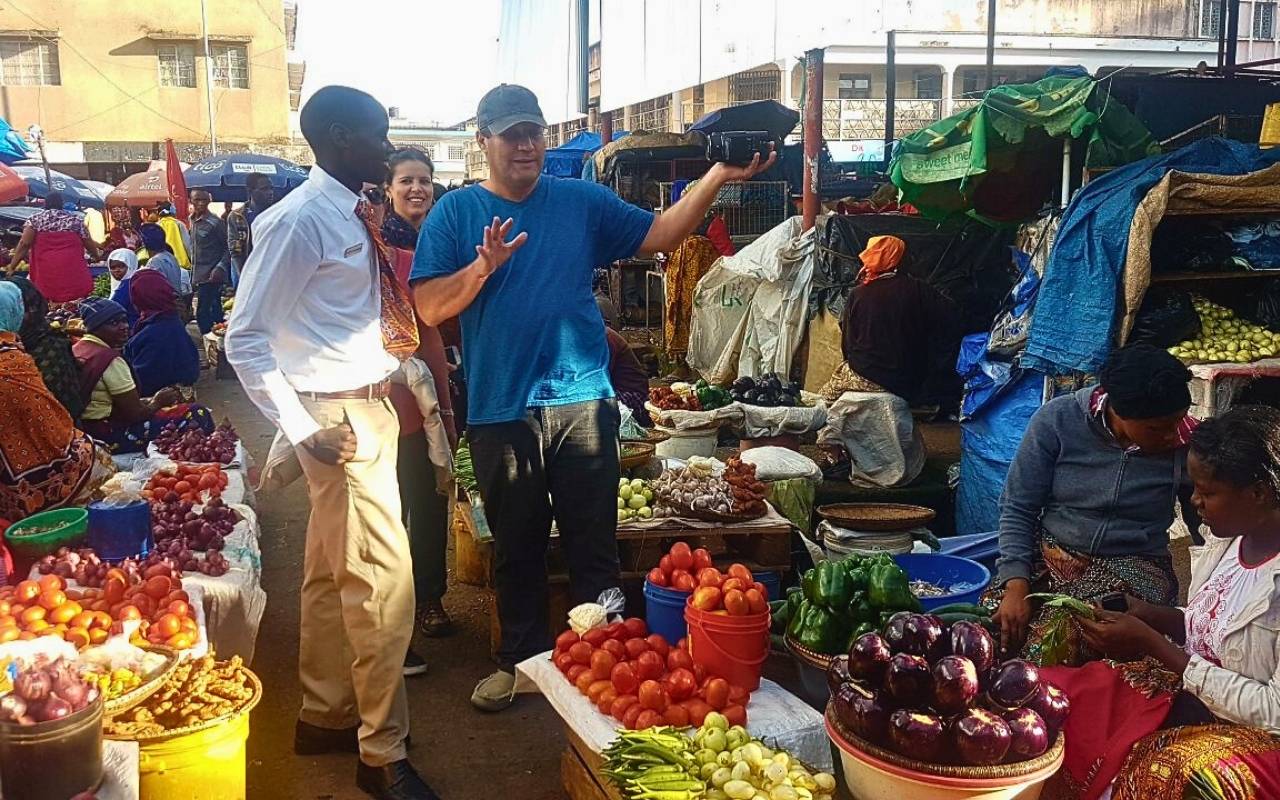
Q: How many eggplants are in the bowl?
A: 12